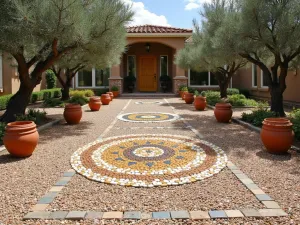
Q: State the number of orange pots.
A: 12